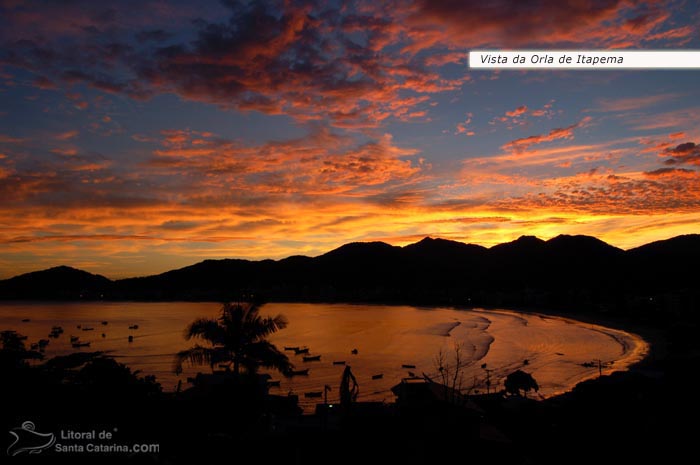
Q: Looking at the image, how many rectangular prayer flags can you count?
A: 0